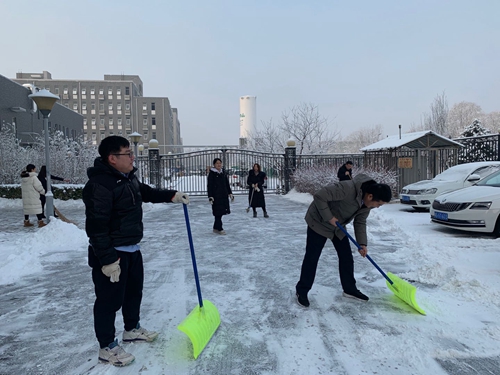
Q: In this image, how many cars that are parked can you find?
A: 2